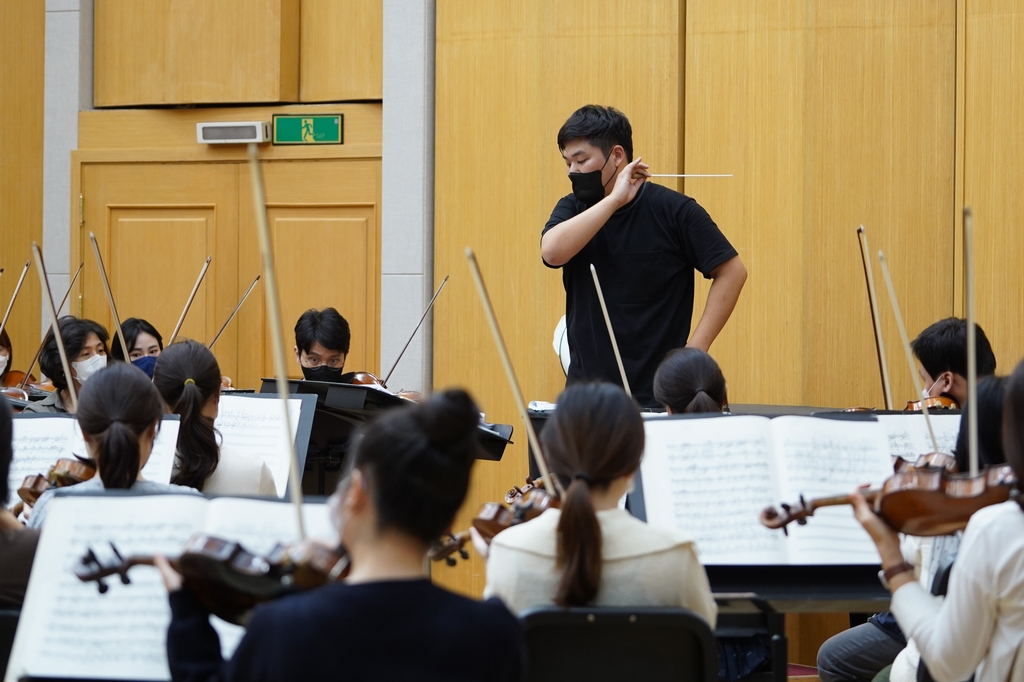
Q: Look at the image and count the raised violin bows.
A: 13